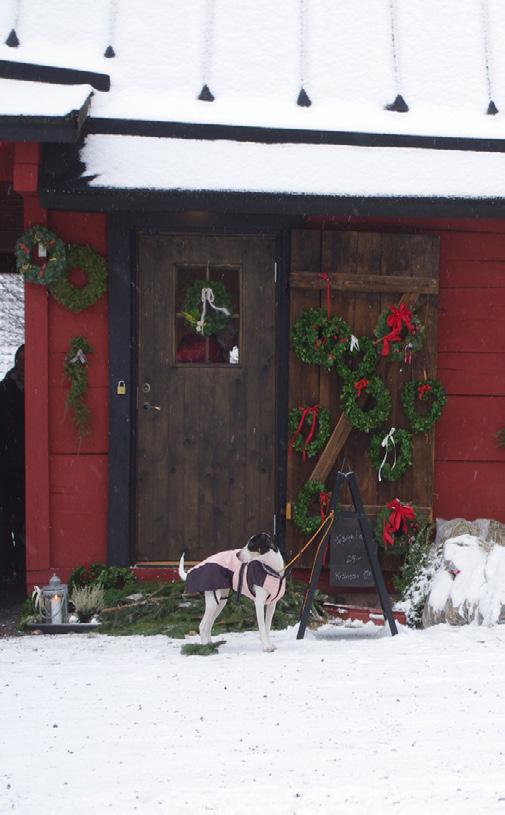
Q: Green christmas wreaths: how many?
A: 12